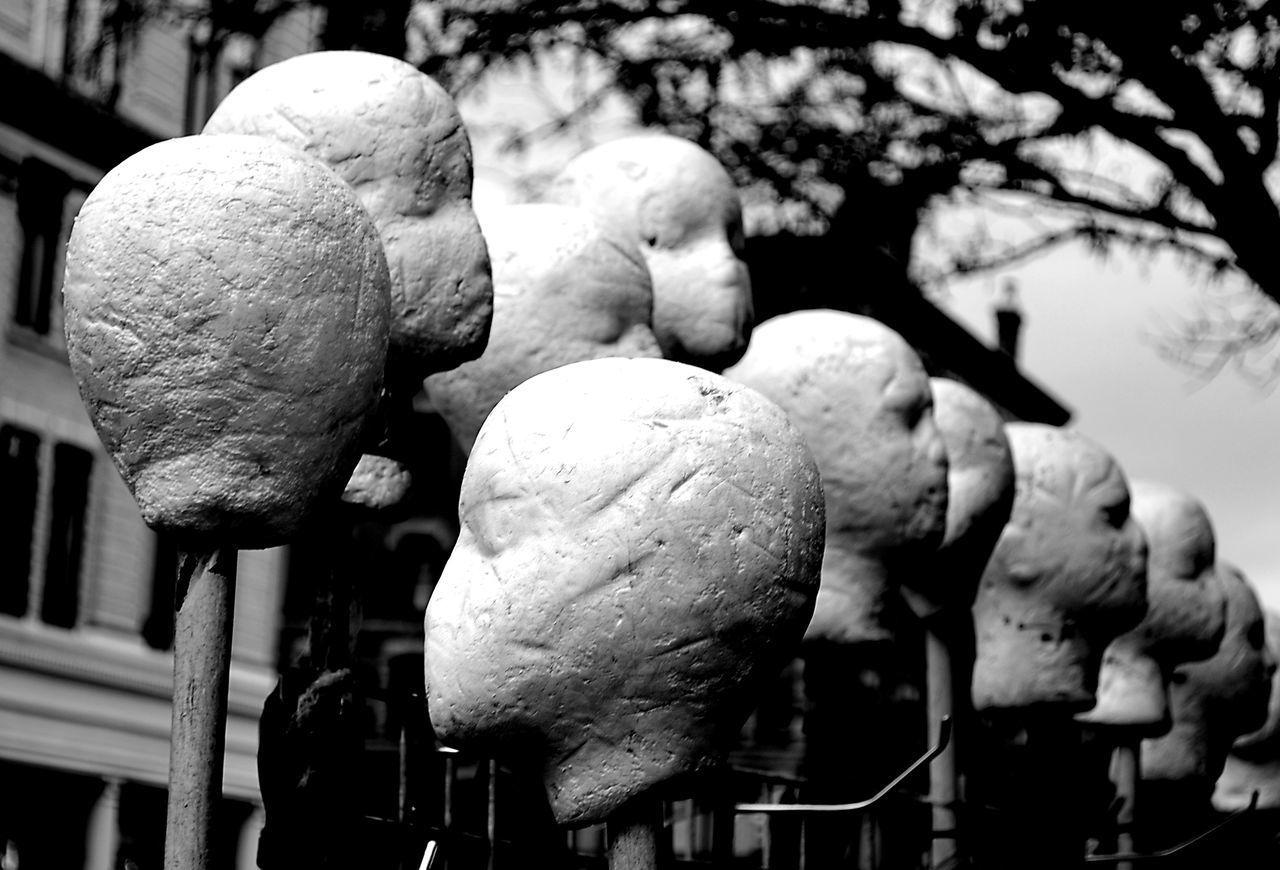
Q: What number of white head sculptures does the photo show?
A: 11